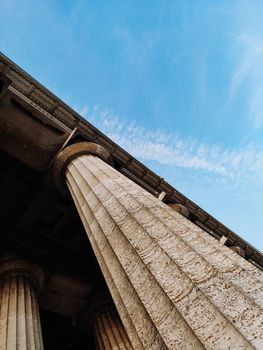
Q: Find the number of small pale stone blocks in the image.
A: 2